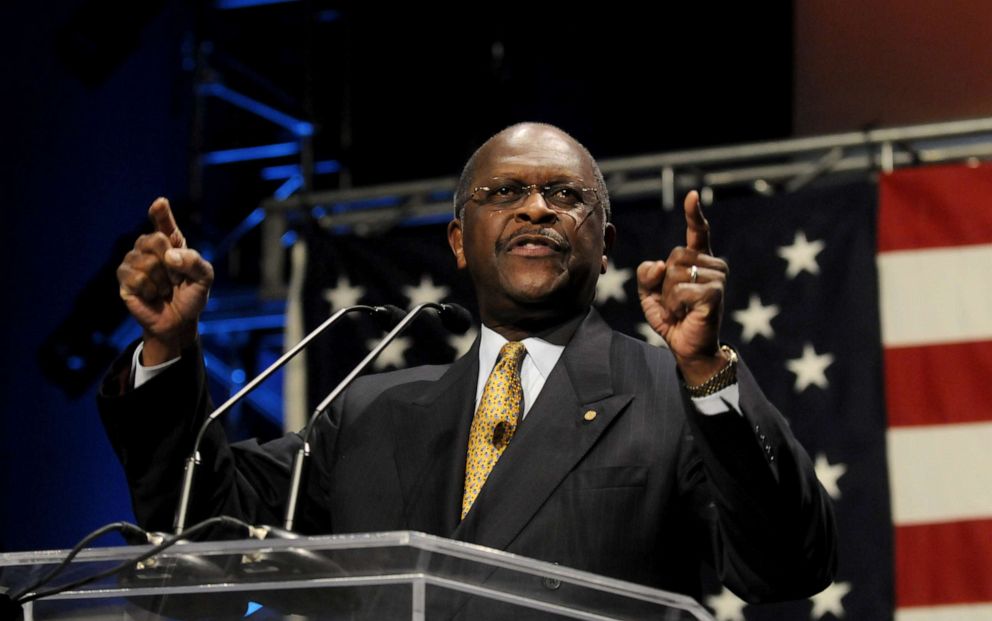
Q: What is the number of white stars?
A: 12